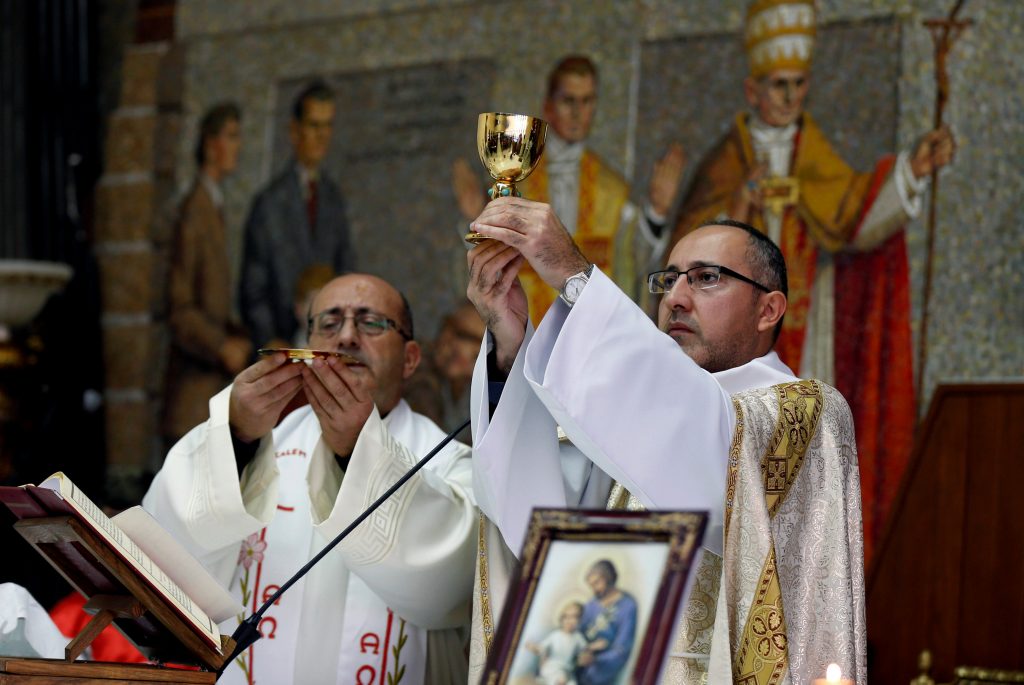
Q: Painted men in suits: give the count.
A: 2